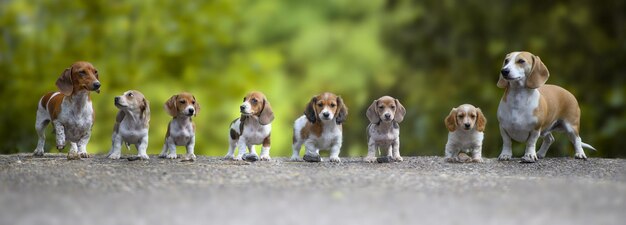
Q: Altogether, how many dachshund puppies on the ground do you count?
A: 6